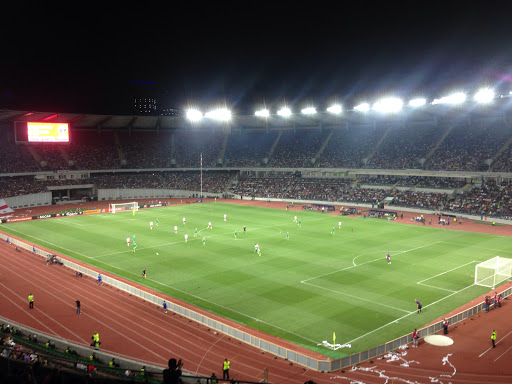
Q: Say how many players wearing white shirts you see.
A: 10